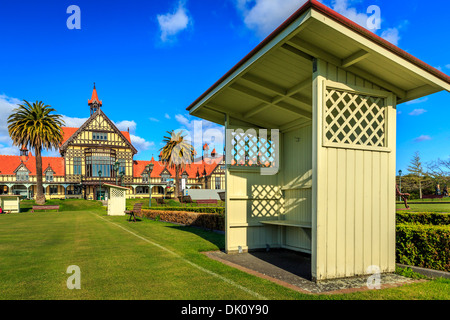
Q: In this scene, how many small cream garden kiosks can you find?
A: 3